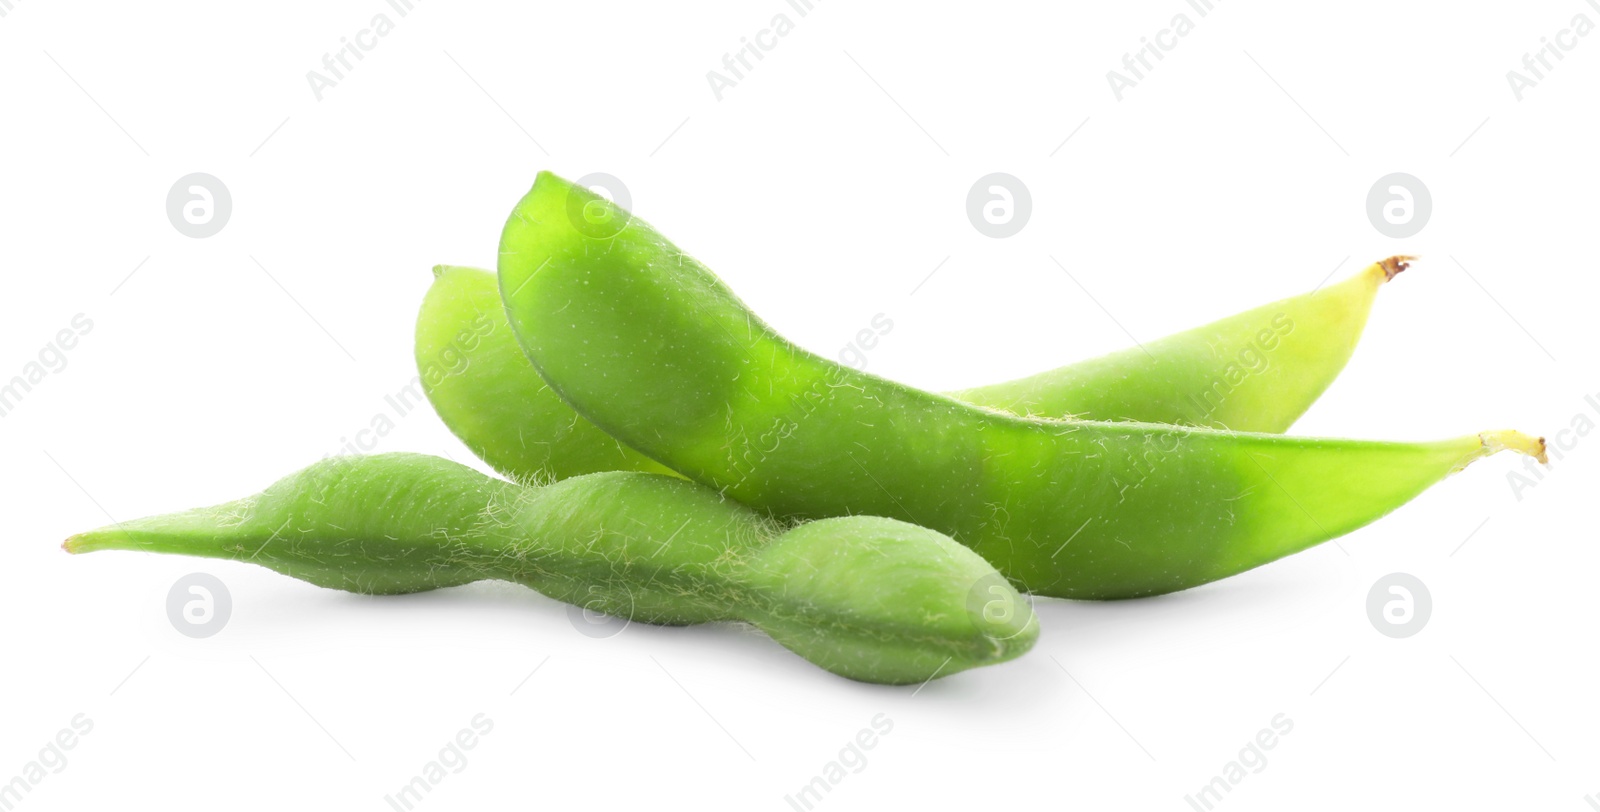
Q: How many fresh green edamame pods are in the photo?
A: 3